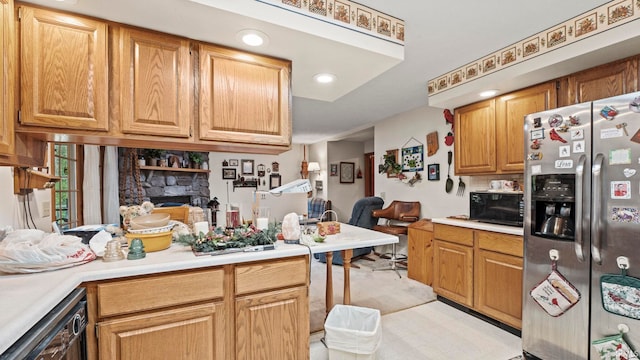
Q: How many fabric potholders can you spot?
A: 3